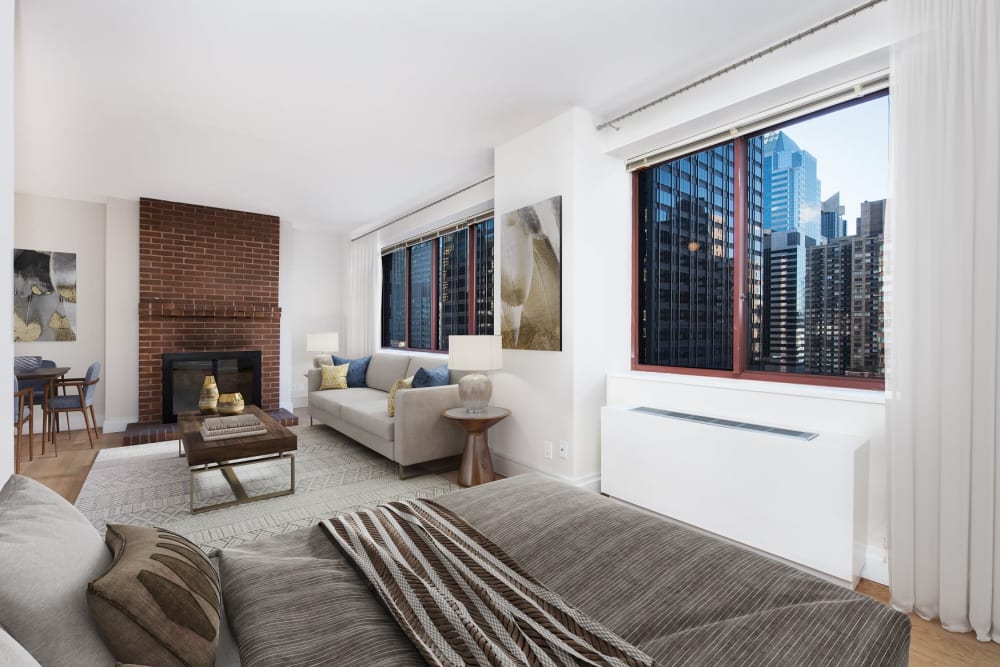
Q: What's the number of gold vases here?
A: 2